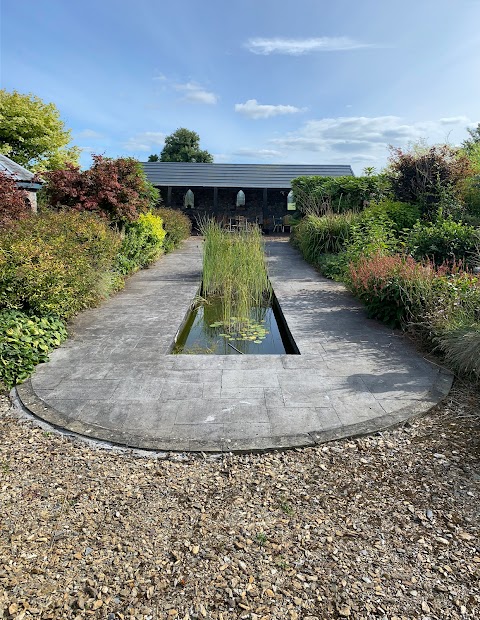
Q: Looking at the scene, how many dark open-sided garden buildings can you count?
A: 1